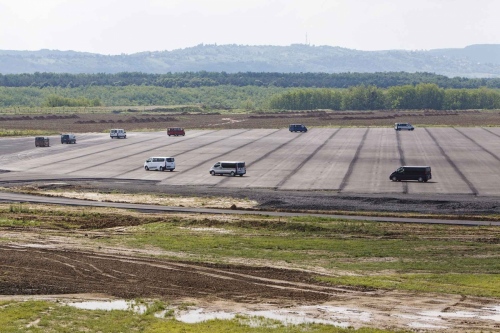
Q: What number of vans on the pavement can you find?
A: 9